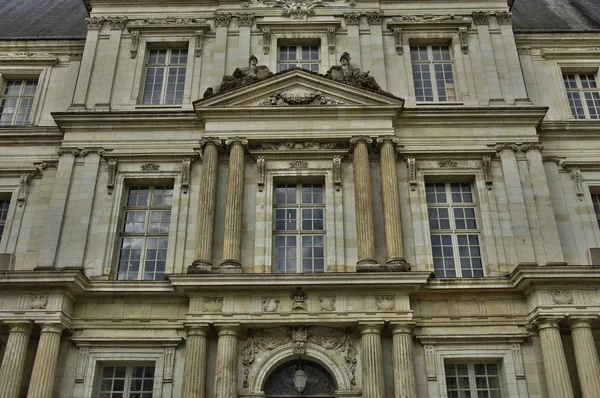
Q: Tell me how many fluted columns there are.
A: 12